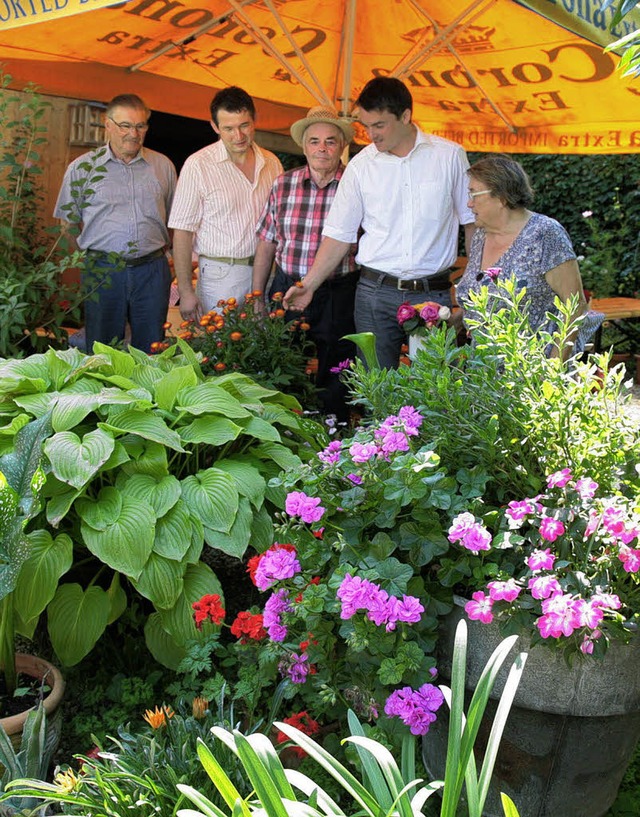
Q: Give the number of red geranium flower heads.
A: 4